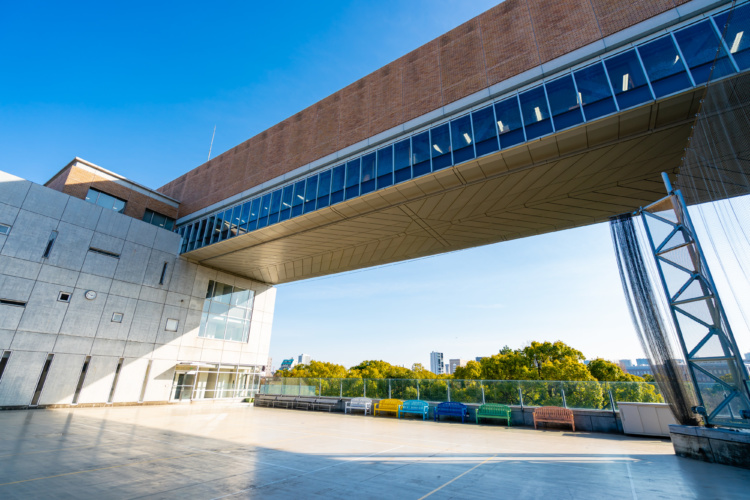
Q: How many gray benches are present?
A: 4